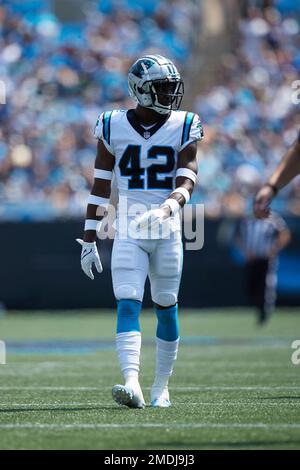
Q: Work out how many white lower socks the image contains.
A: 2